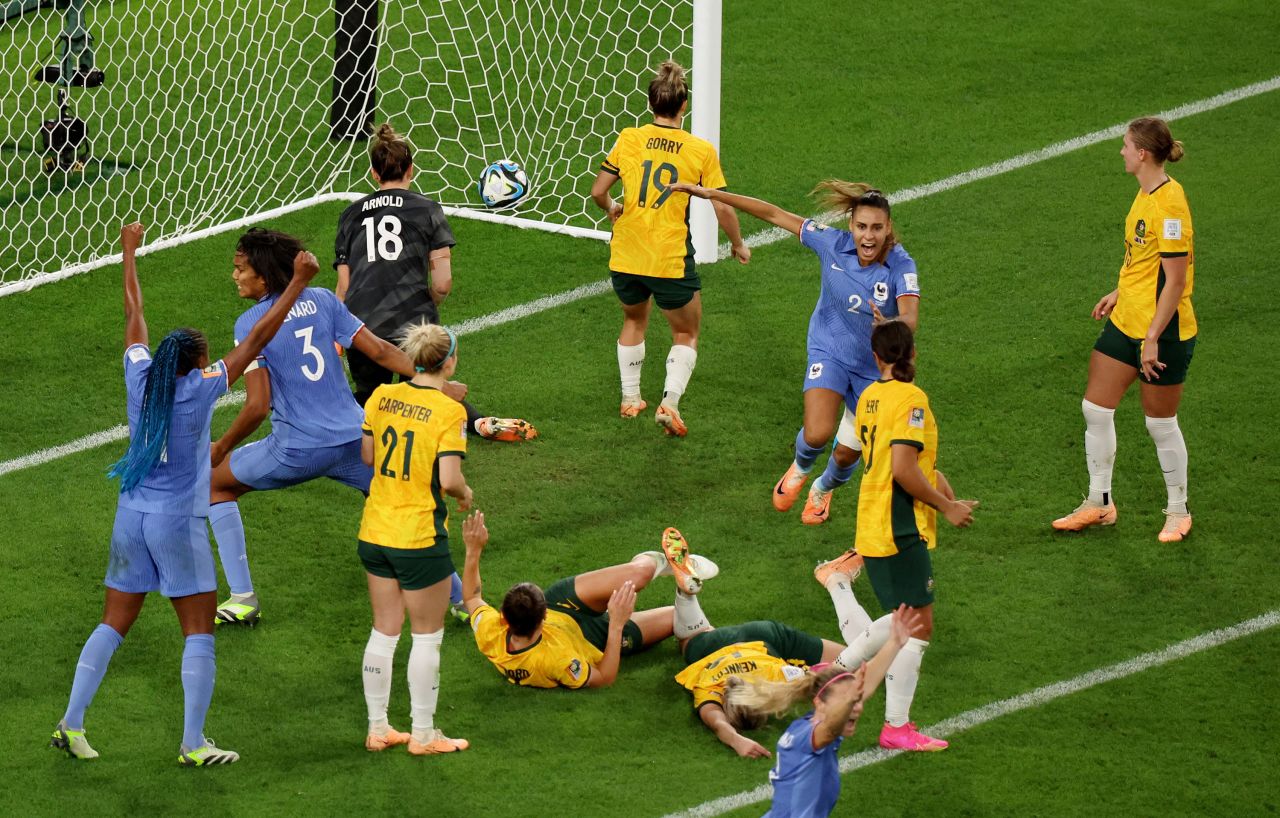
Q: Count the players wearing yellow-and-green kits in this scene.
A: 6